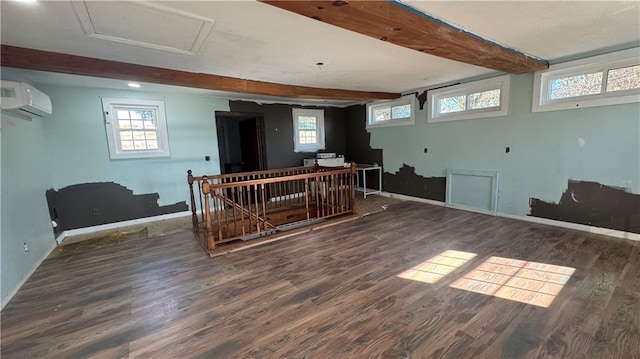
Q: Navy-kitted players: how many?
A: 0